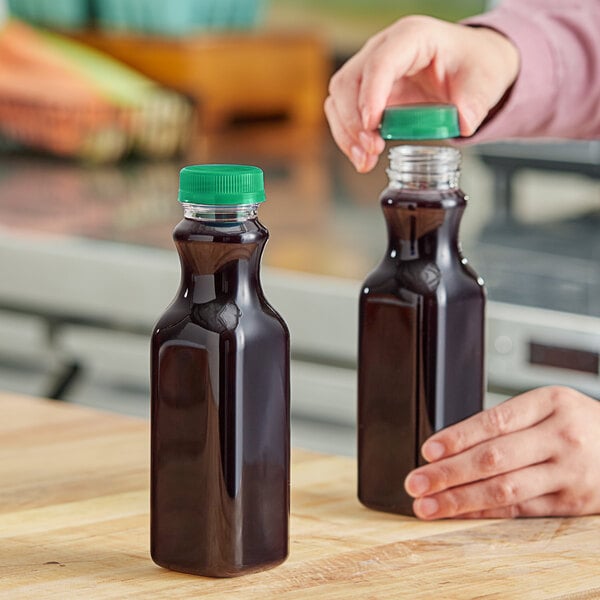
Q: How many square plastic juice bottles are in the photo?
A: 2